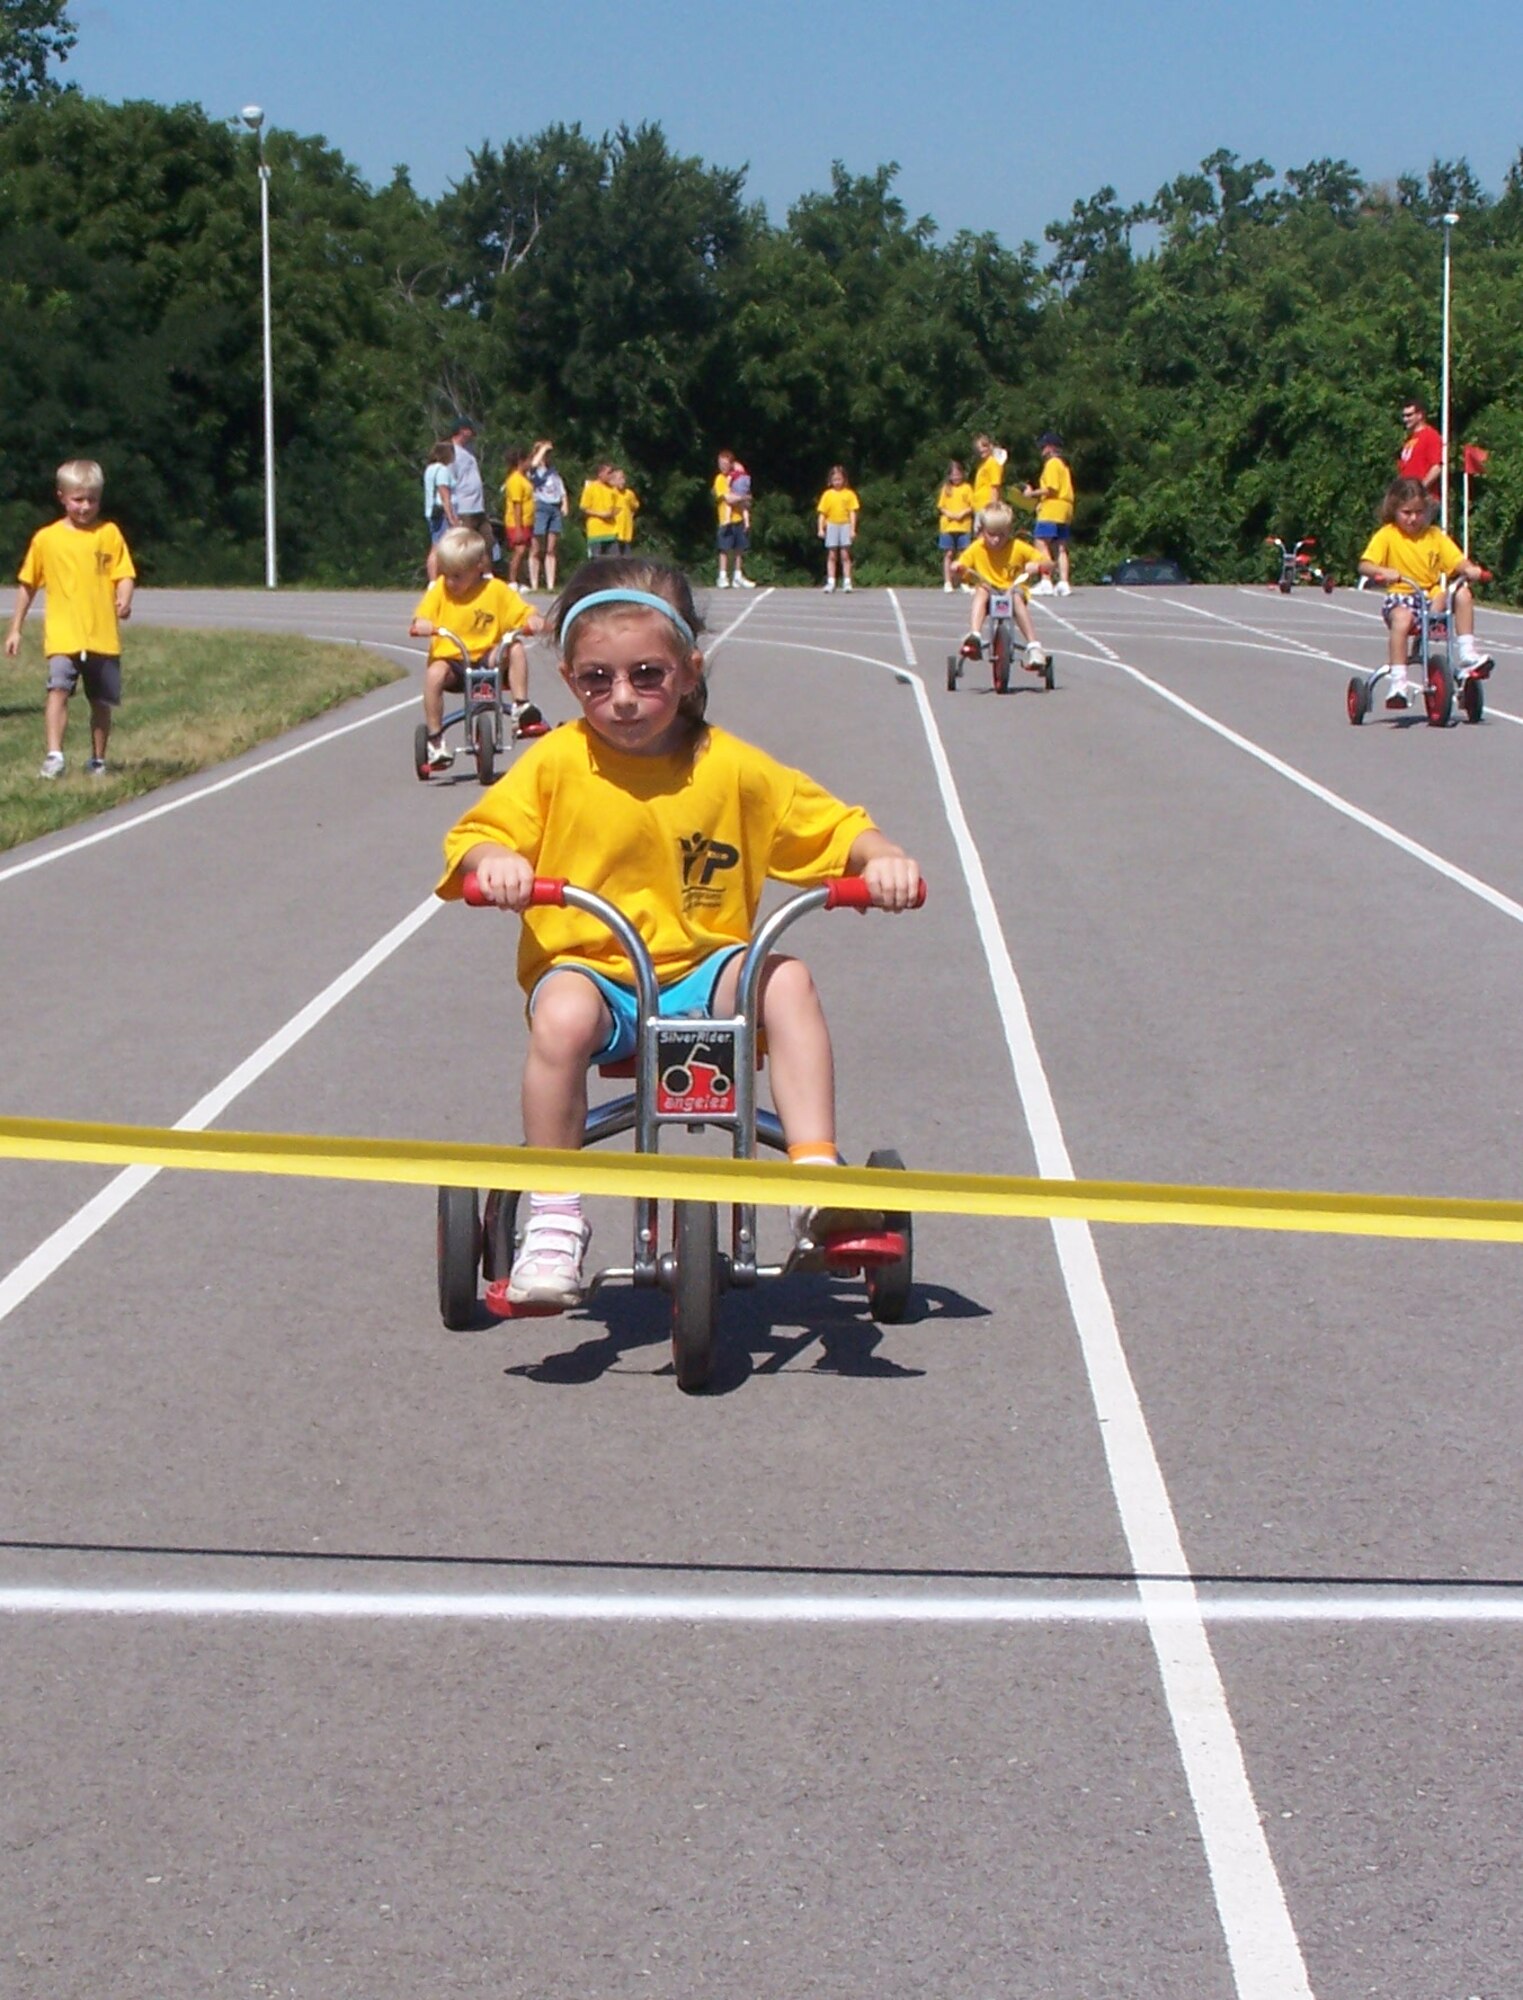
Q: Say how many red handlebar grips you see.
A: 10